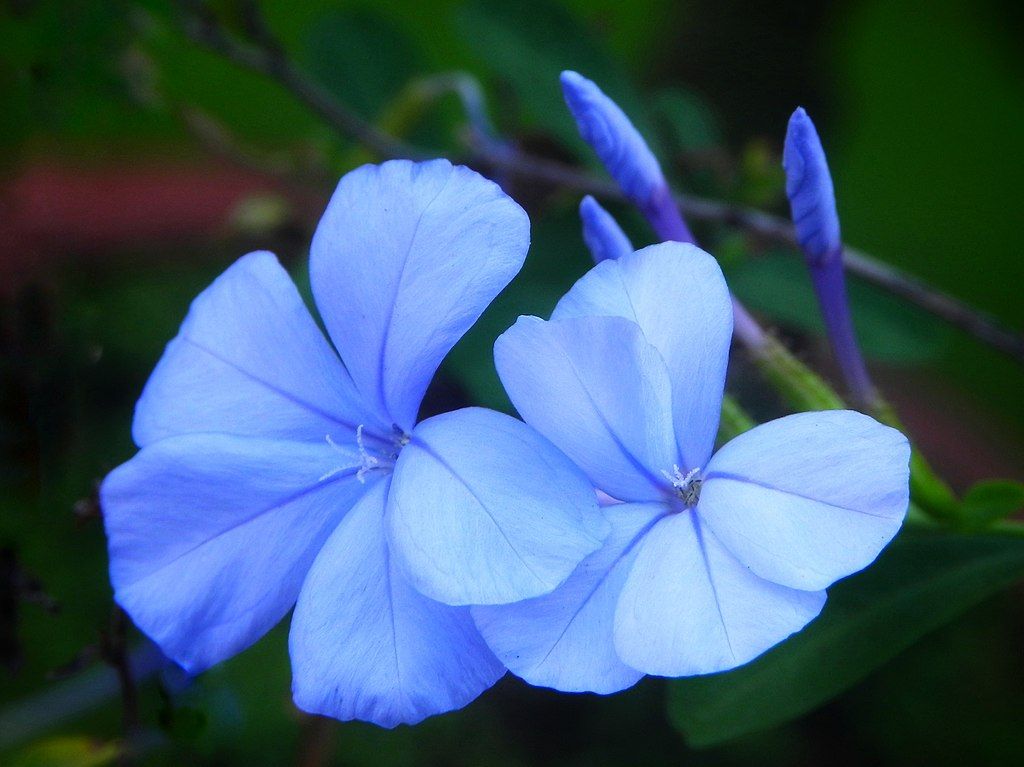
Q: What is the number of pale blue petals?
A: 10